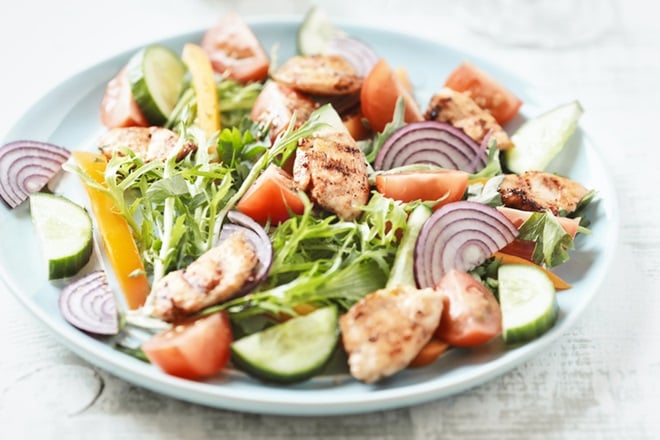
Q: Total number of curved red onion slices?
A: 6